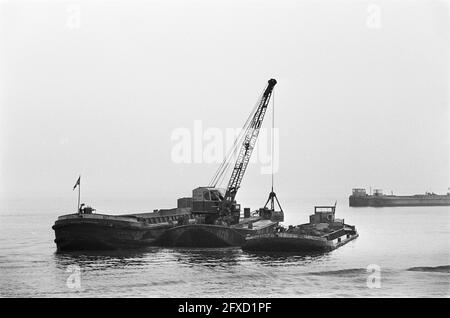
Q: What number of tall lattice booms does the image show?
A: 1